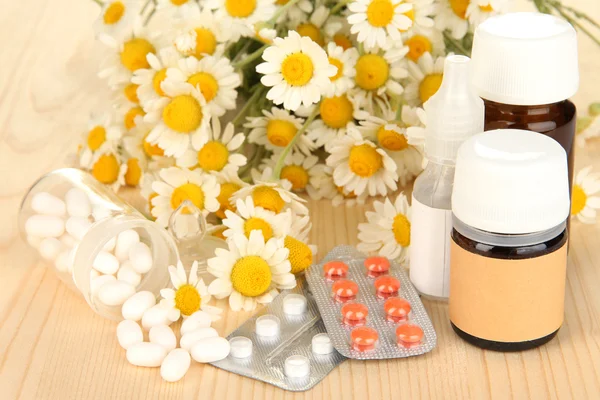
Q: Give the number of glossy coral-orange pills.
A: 8